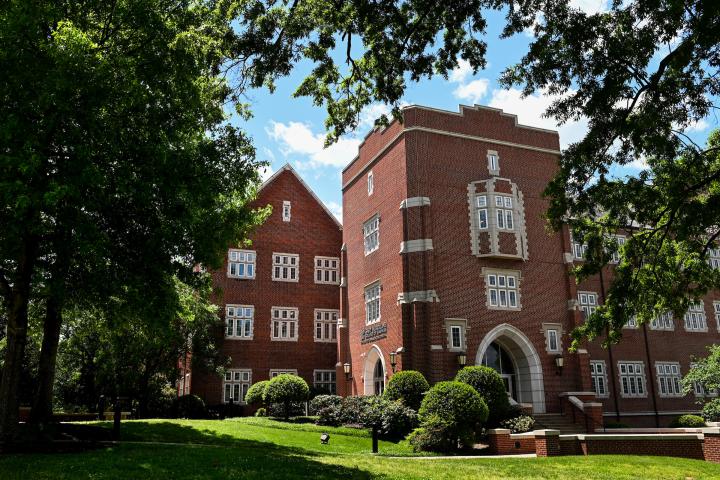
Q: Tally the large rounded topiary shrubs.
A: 5